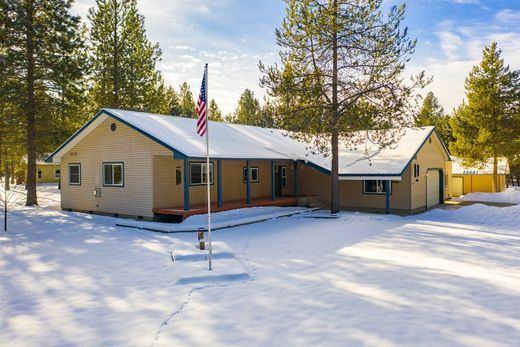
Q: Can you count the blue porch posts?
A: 6